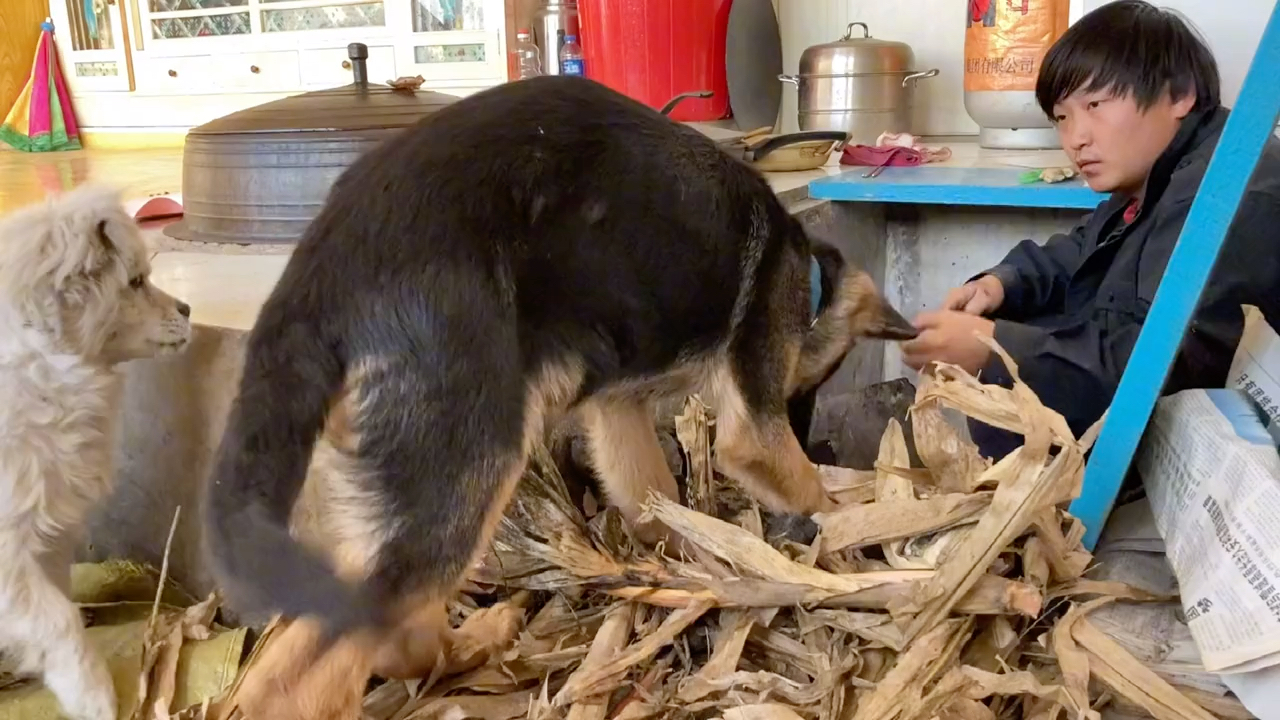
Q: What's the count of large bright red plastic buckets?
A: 1